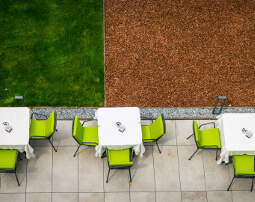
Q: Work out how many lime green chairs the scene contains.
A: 7